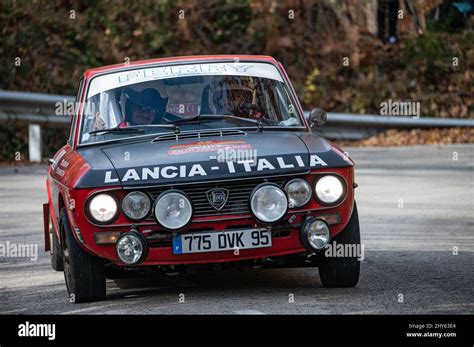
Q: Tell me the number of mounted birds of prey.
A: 0